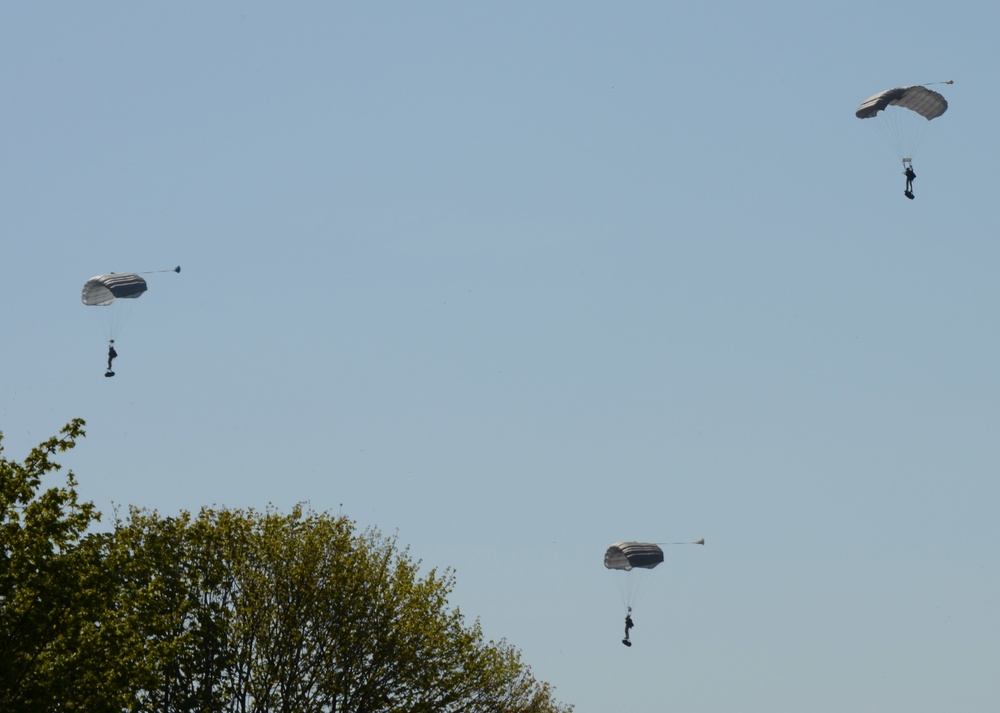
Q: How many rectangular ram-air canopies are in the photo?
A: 3